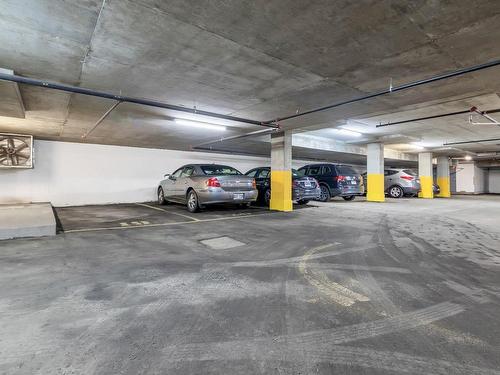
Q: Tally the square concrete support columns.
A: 4